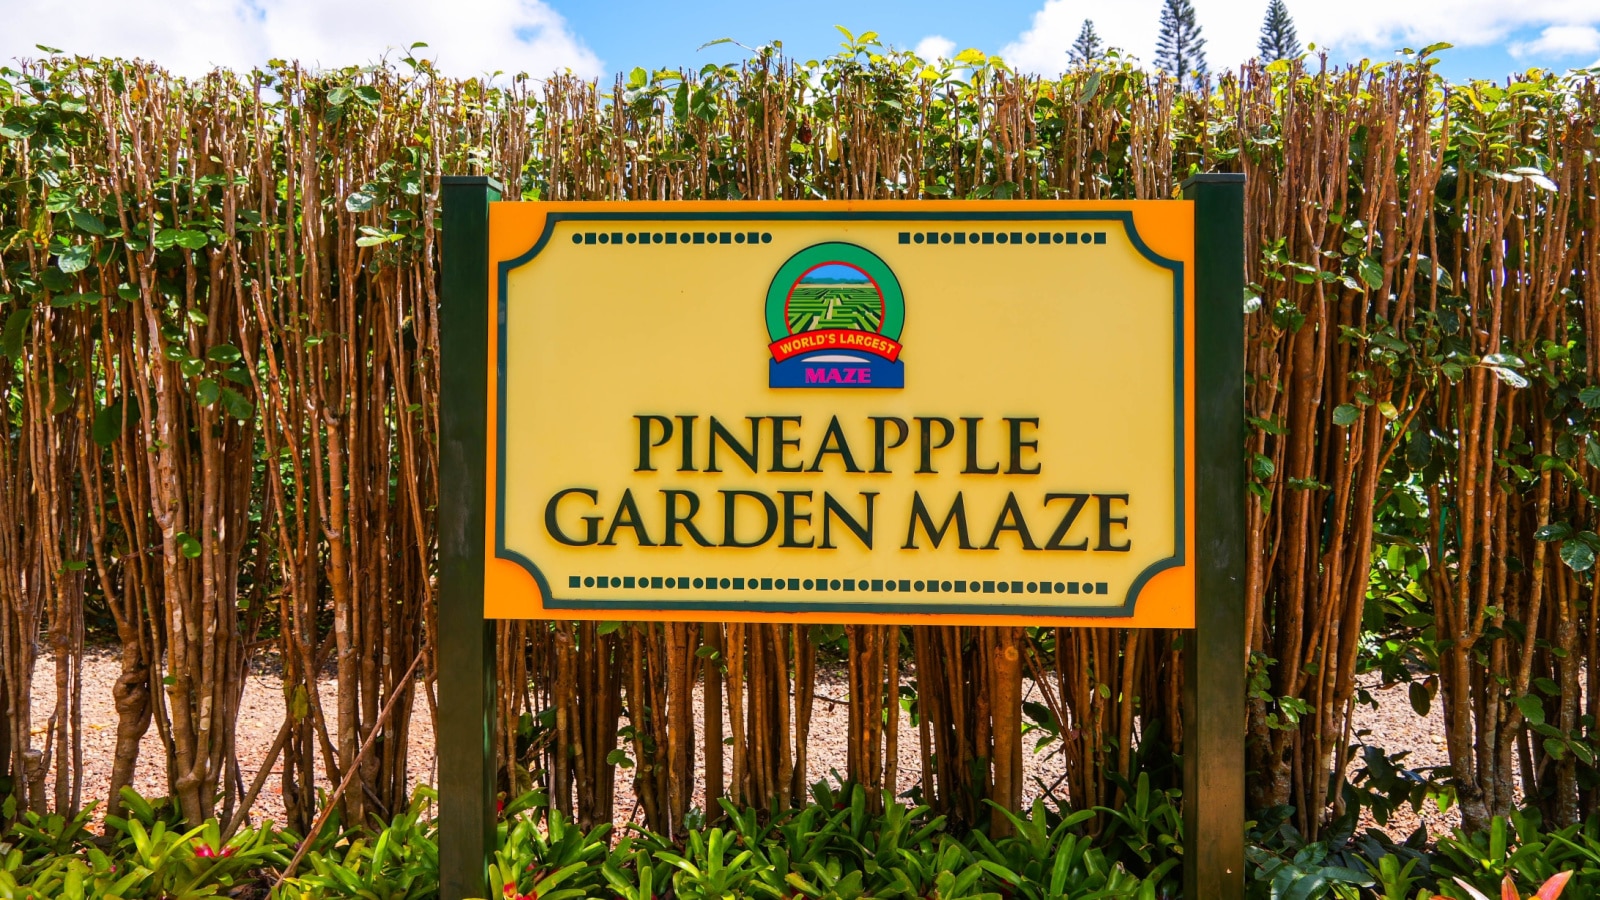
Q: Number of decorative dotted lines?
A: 3